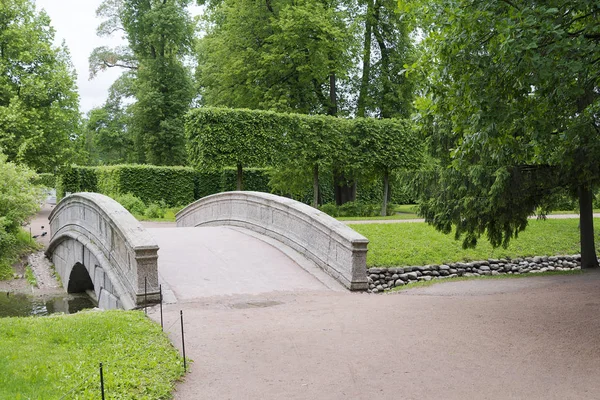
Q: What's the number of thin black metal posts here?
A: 4